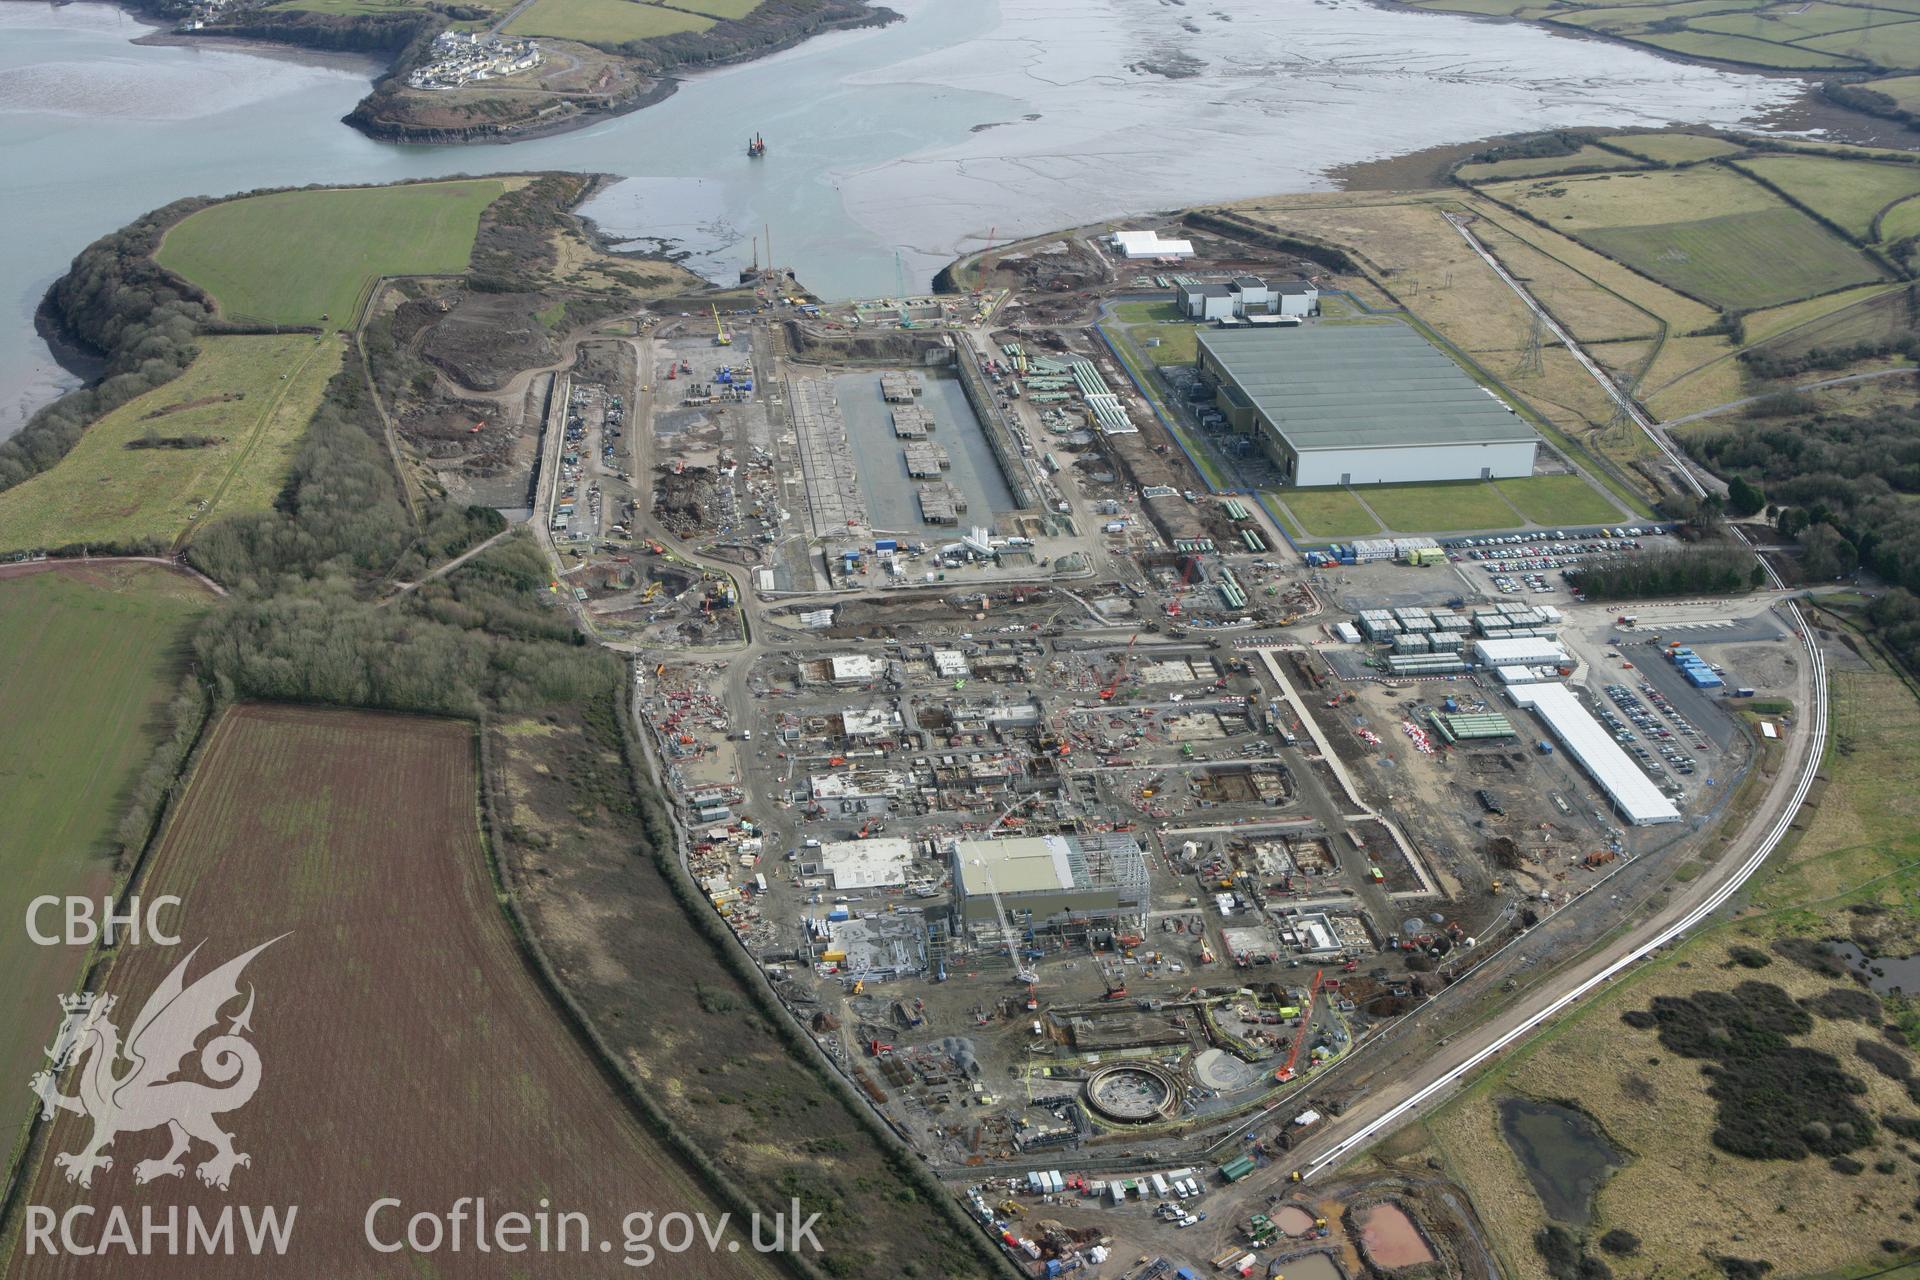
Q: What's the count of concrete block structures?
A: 4